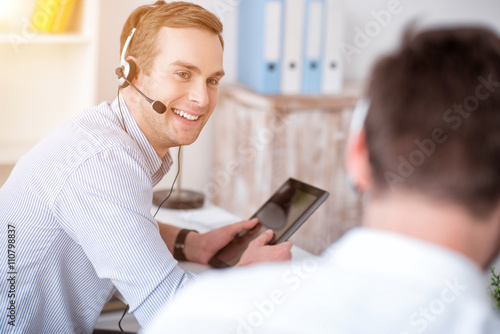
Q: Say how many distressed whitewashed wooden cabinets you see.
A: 1